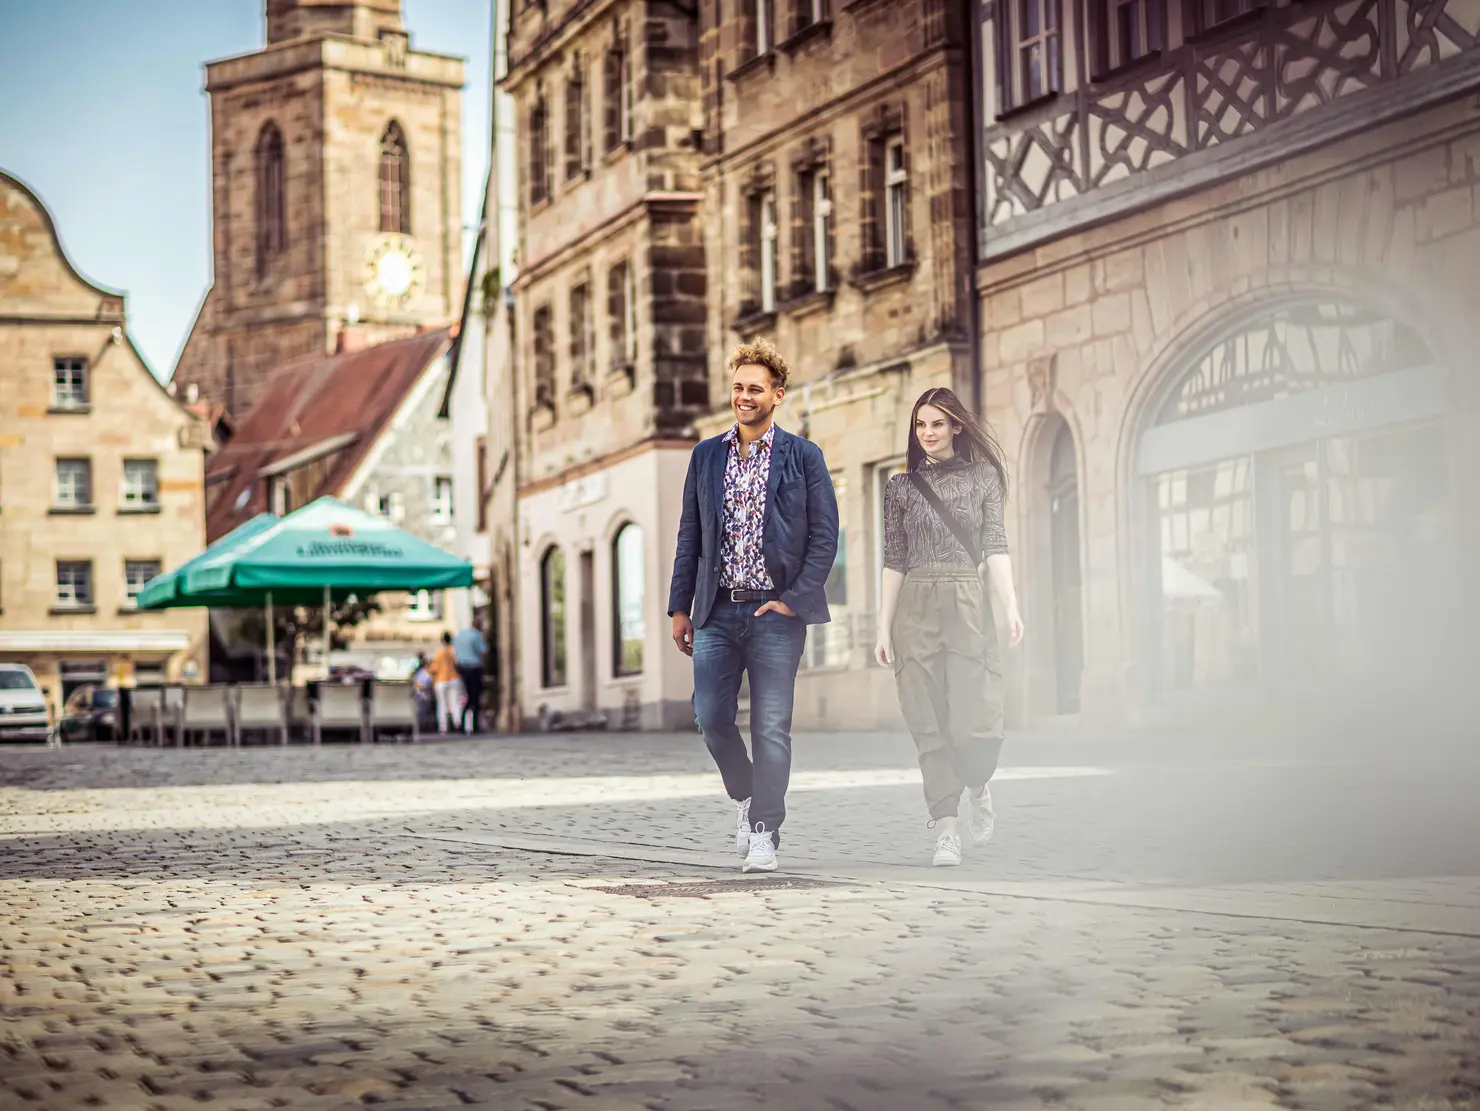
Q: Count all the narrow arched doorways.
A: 1